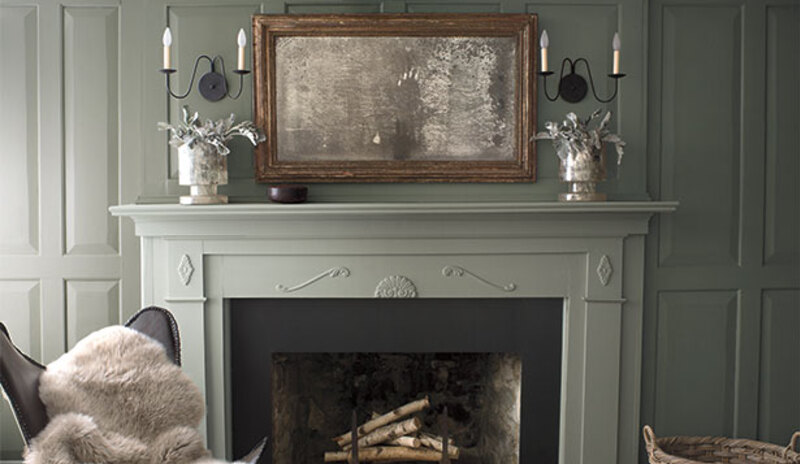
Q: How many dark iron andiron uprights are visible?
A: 2